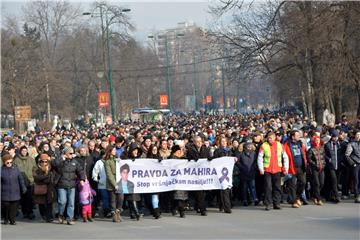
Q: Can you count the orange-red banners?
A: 3